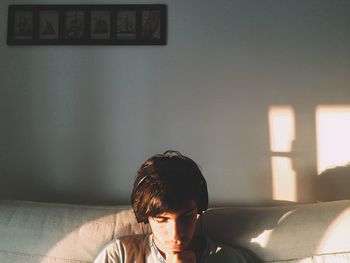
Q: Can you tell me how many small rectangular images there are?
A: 6